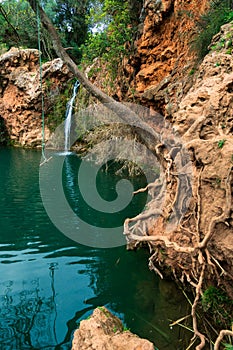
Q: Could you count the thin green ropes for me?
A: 1